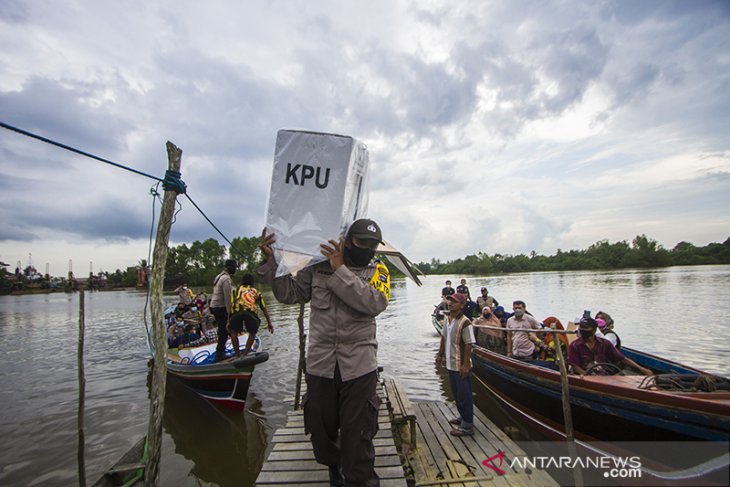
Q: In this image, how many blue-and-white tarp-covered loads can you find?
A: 1